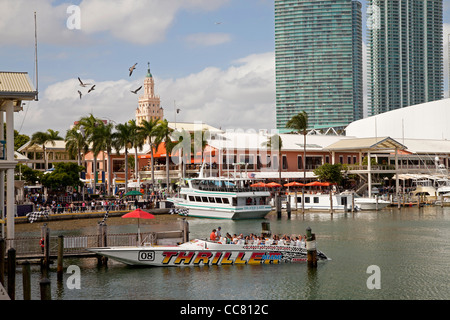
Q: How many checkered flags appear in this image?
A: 3